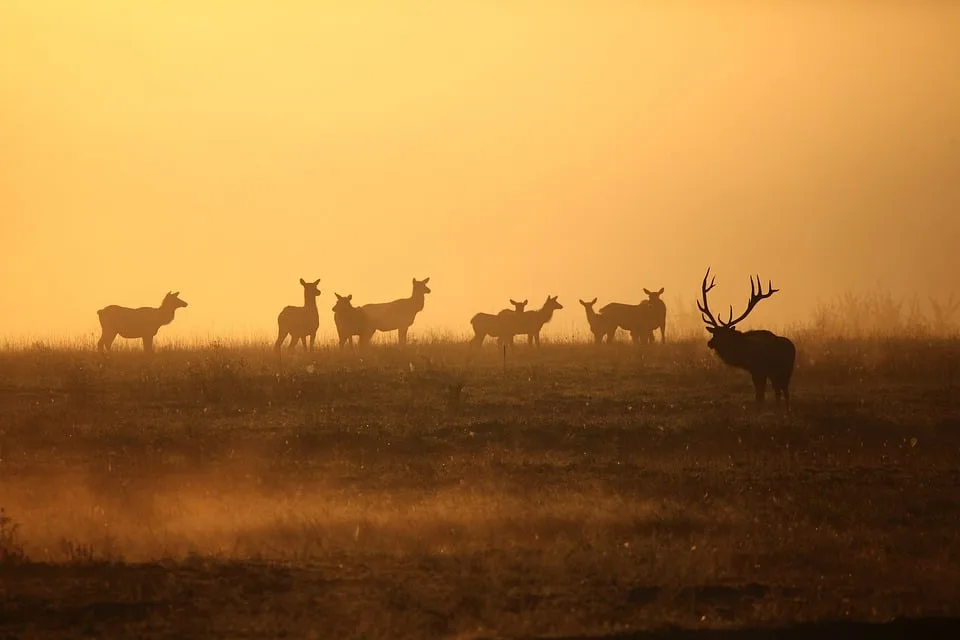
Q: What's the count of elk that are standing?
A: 9